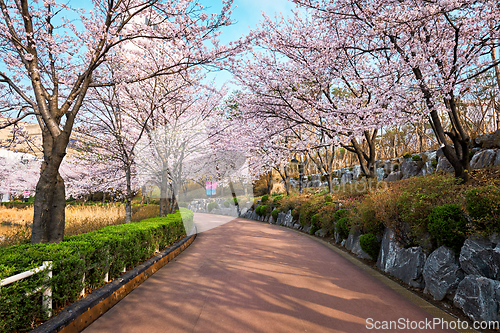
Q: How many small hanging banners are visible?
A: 2